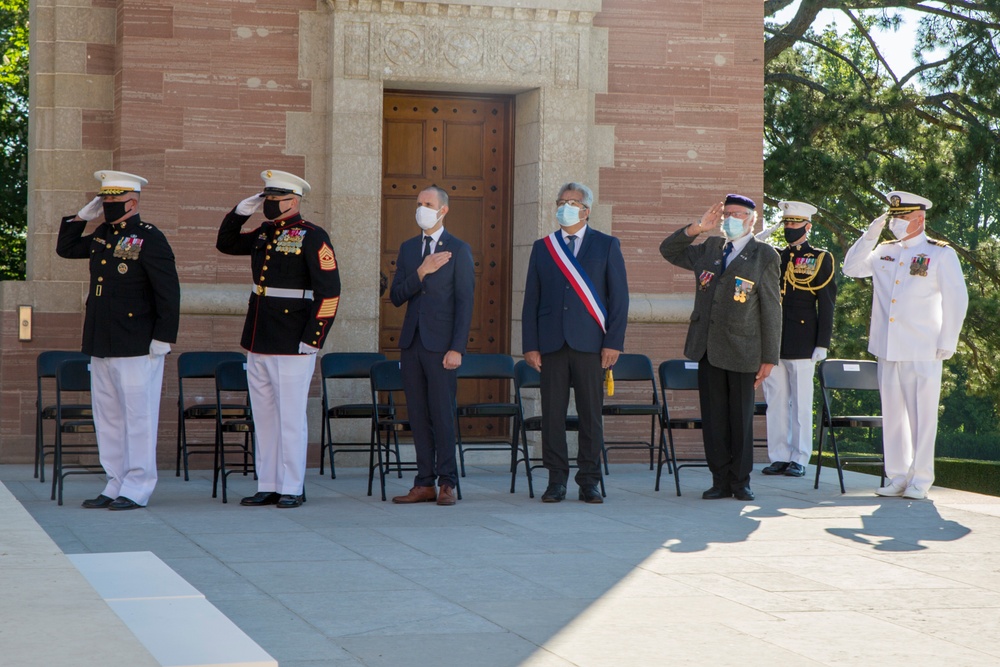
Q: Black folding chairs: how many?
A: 12